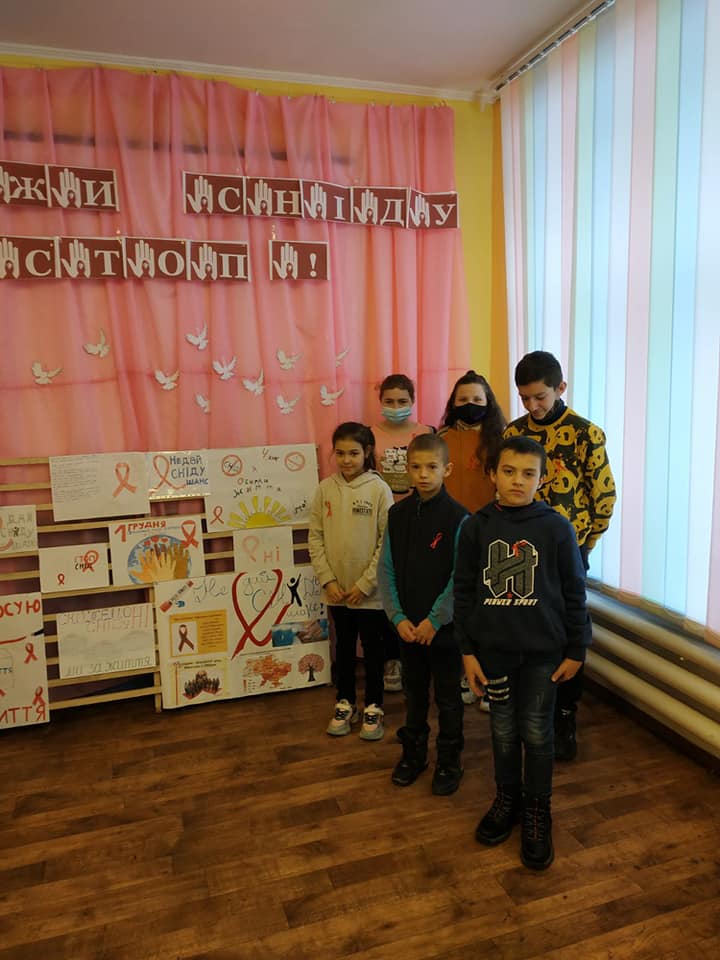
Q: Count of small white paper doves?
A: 11